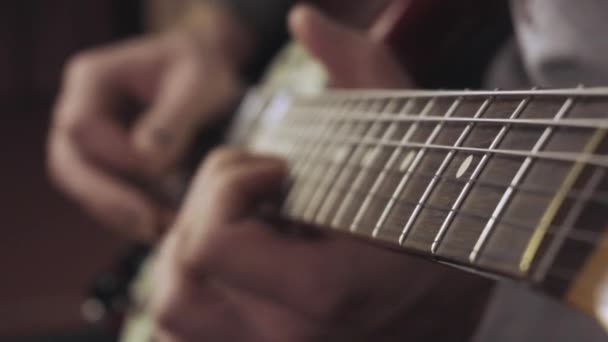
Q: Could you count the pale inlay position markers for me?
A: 4